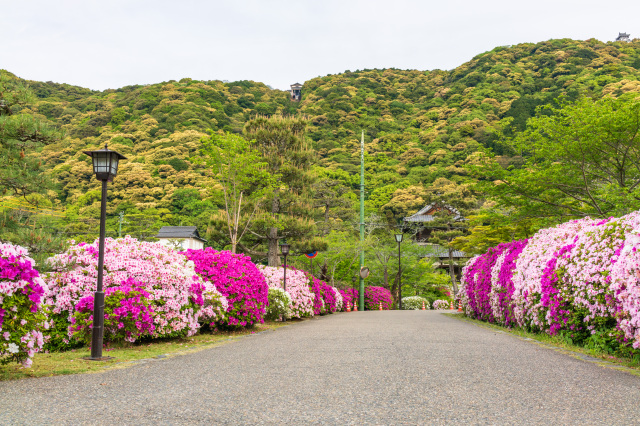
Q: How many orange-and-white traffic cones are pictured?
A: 6